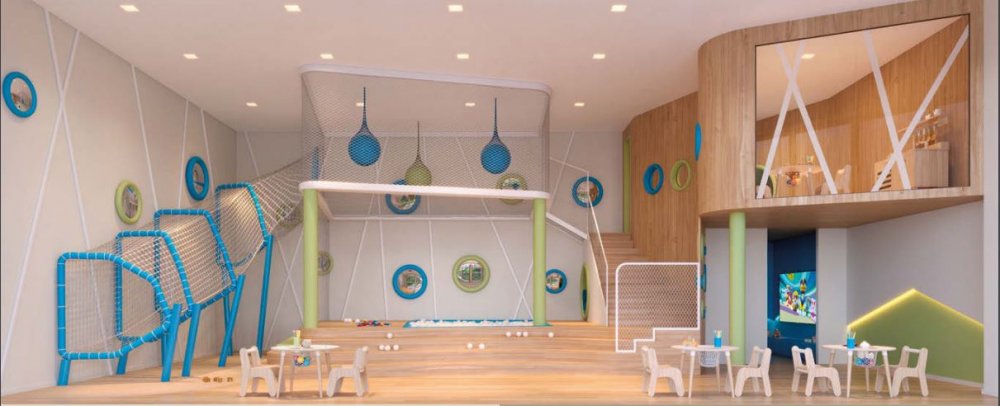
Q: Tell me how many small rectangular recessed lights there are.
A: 13